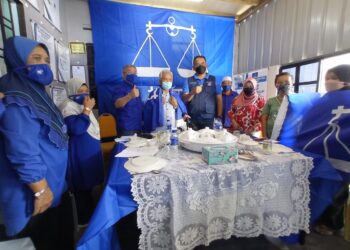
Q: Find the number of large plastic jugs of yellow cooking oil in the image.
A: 0